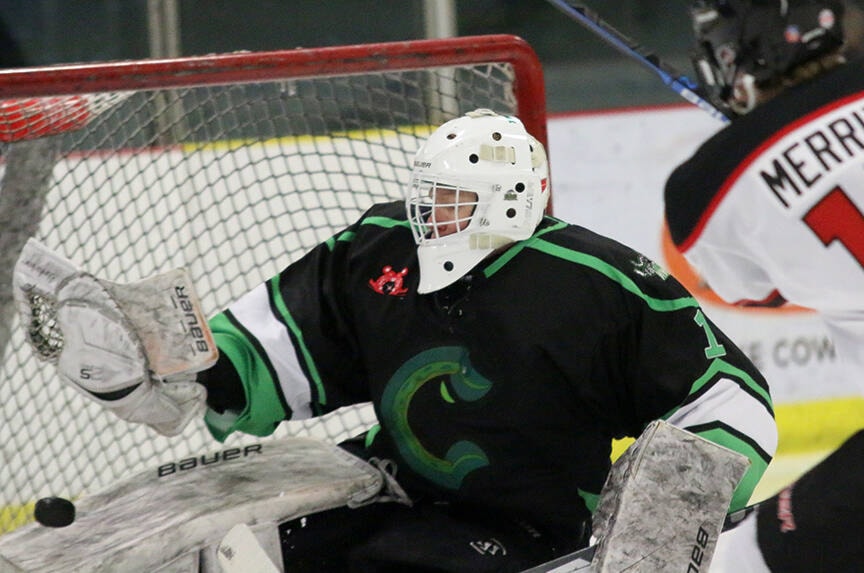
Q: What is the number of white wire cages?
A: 1